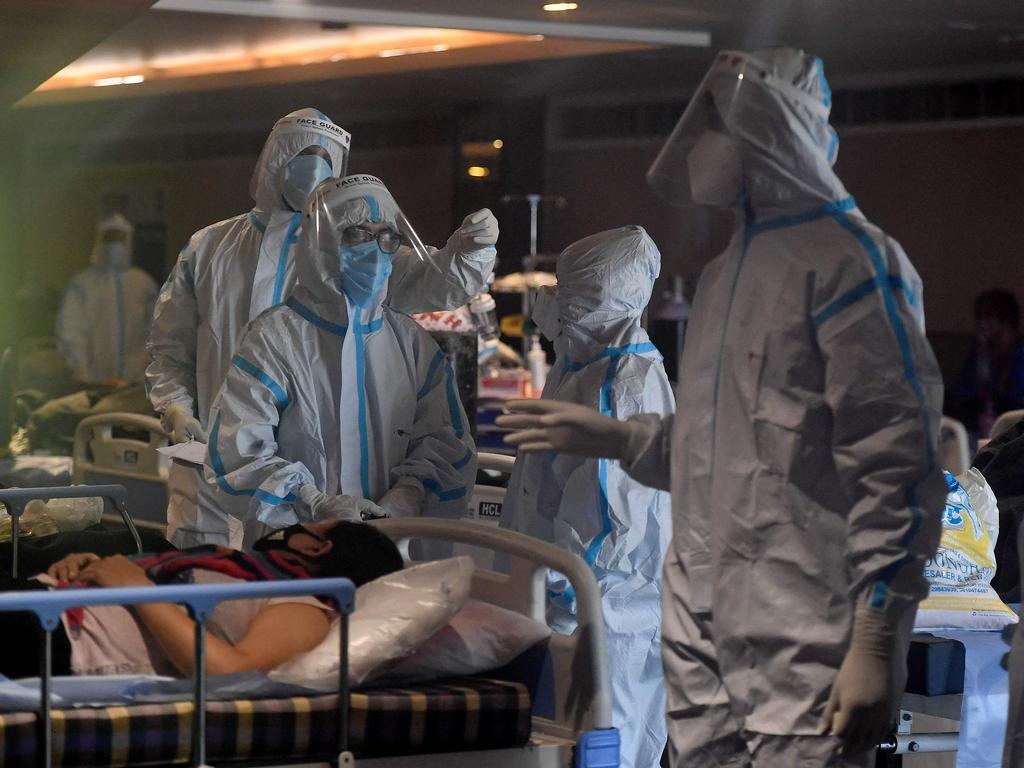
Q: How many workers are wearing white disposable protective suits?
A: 5